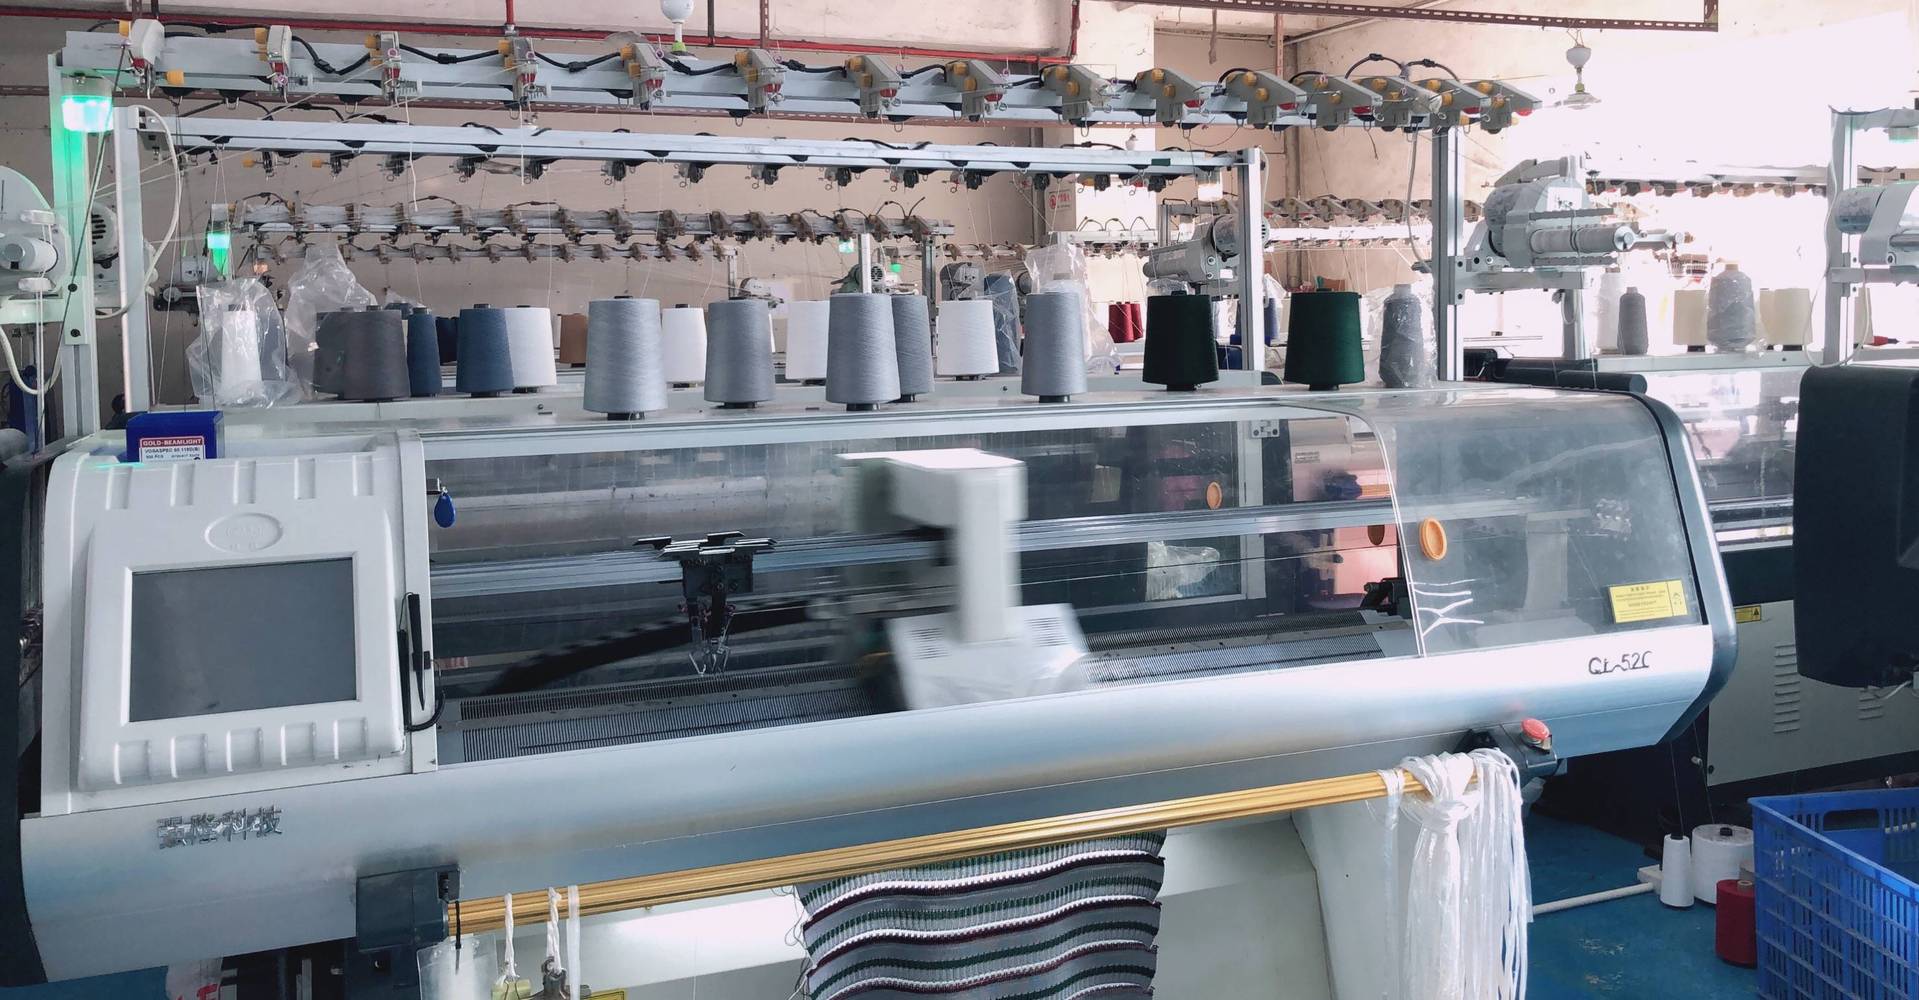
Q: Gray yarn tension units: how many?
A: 15